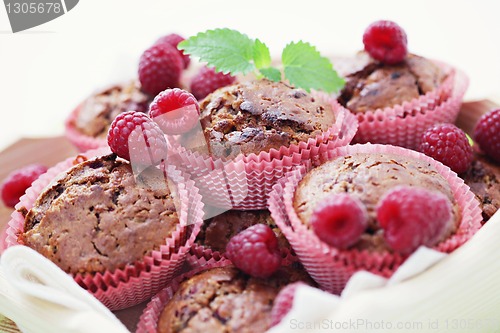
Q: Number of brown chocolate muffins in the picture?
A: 8